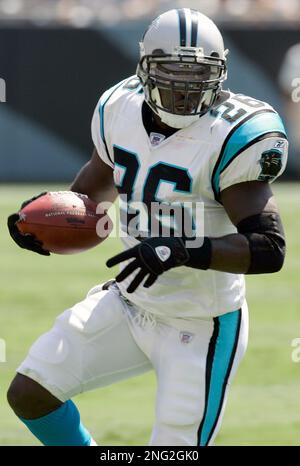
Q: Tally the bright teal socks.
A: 1